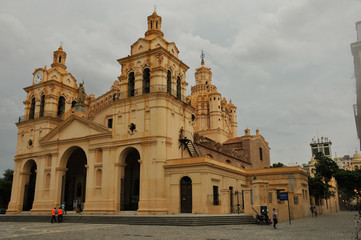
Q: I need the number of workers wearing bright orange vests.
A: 2